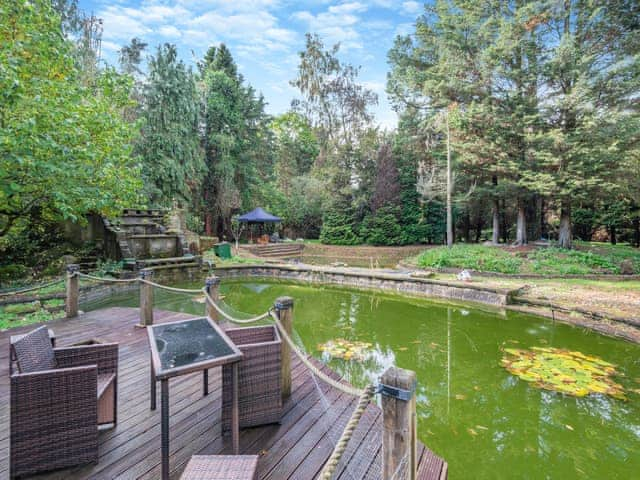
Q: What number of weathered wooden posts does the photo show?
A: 5